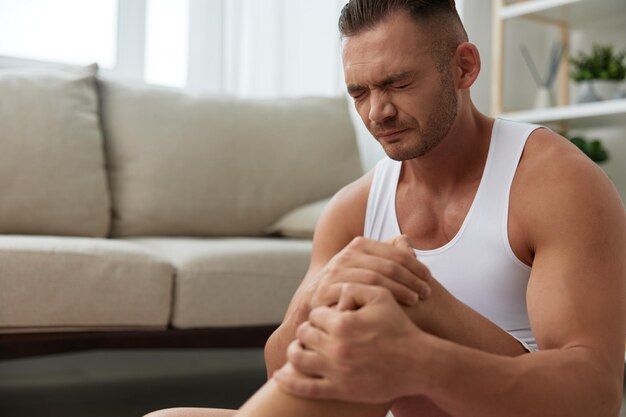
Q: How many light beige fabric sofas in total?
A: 1